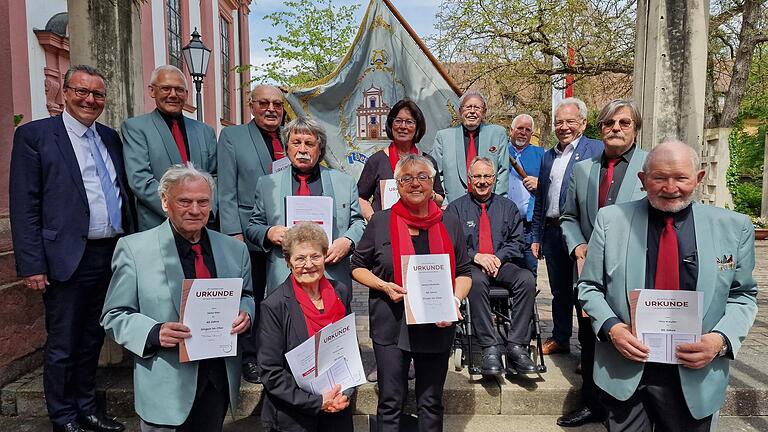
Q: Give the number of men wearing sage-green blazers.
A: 7